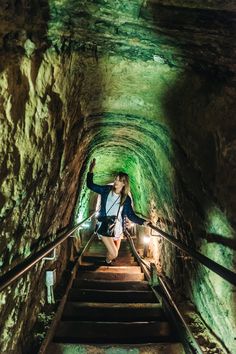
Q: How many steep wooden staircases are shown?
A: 1